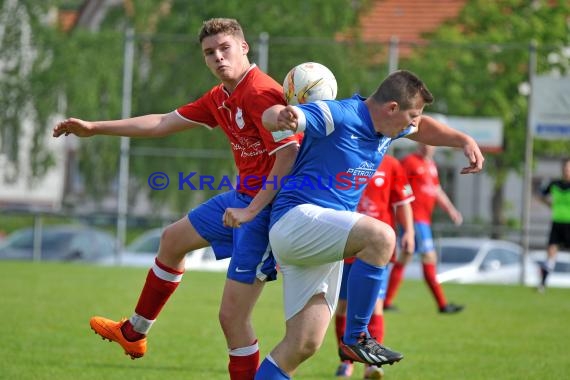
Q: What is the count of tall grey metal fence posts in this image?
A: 4